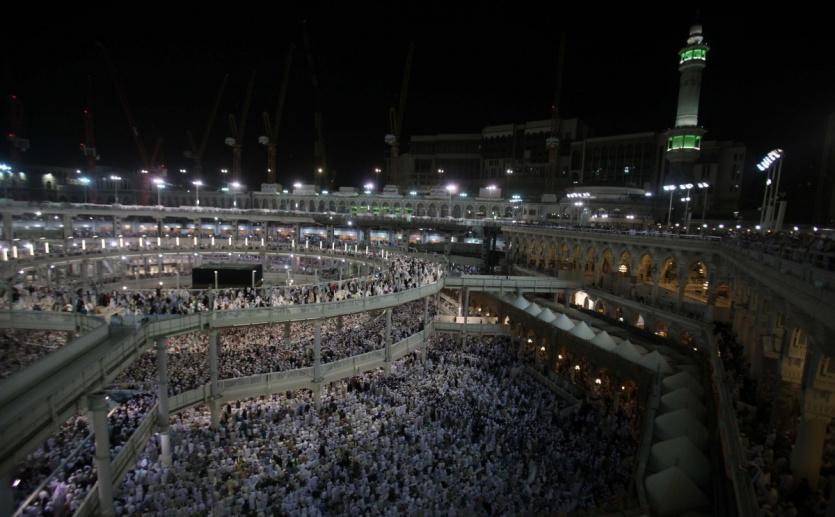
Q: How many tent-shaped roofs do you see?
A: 13